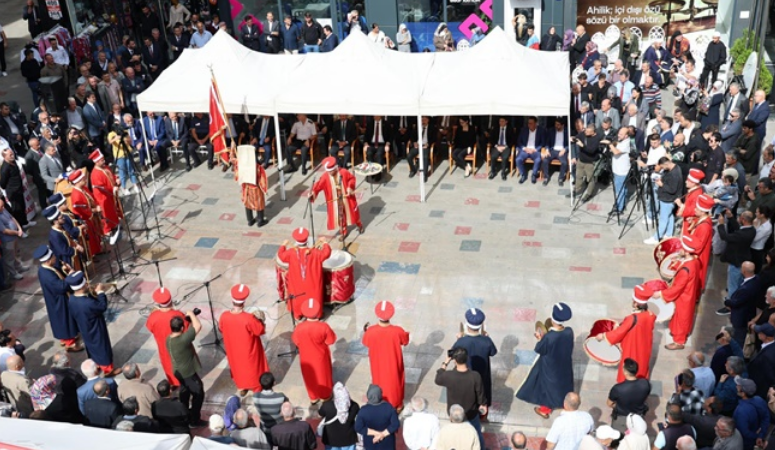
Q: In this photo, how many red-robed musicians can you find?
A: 12